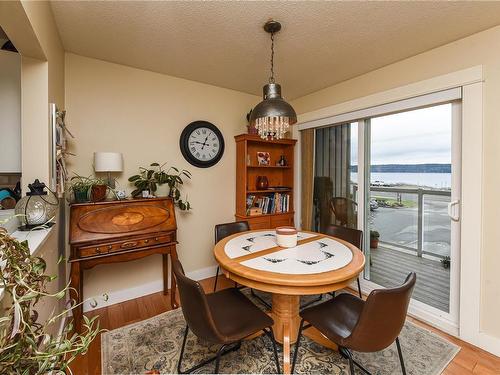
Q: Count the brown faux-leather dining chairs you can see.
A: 4